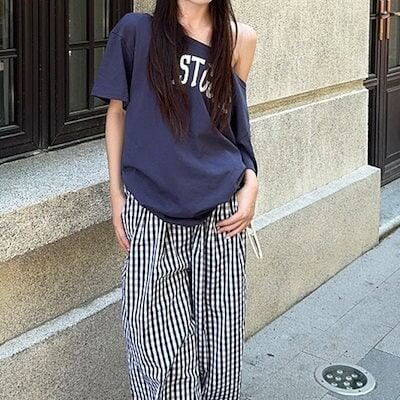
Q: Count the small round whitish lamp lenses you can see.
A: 9